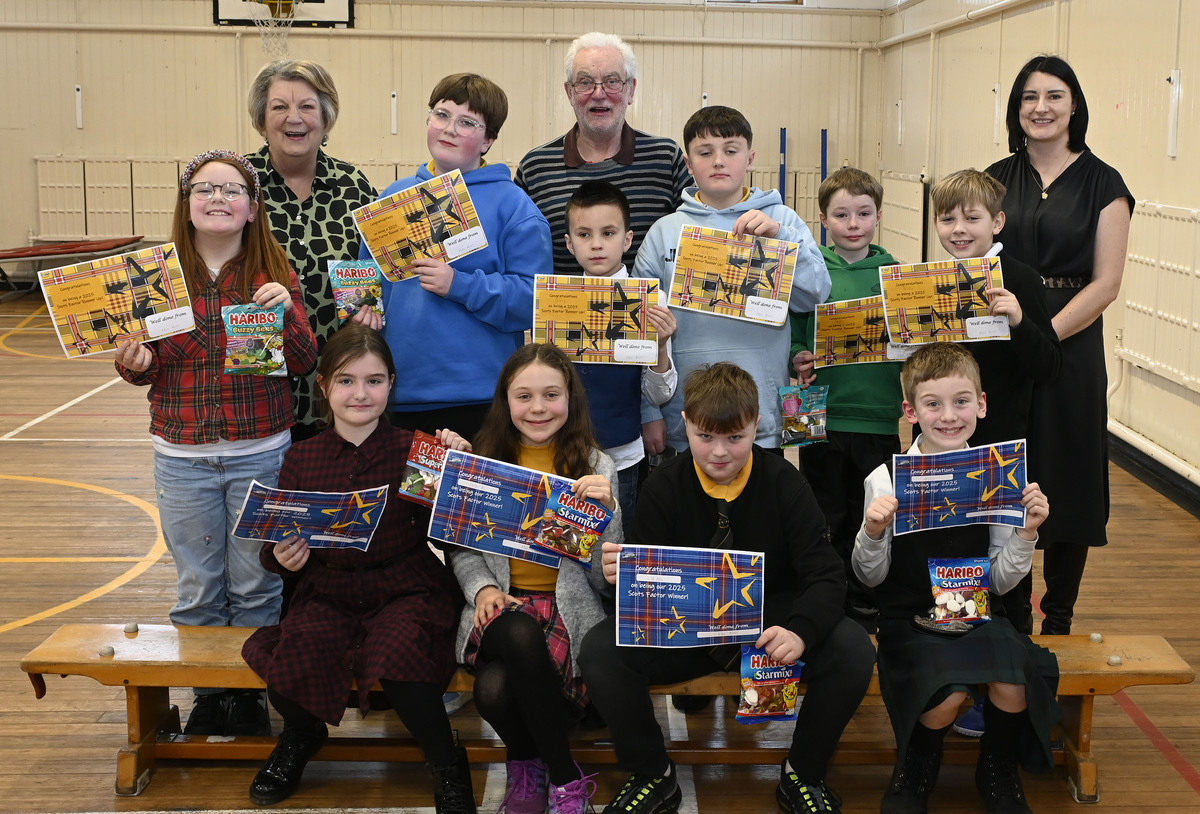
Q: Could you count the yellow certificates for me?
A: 6